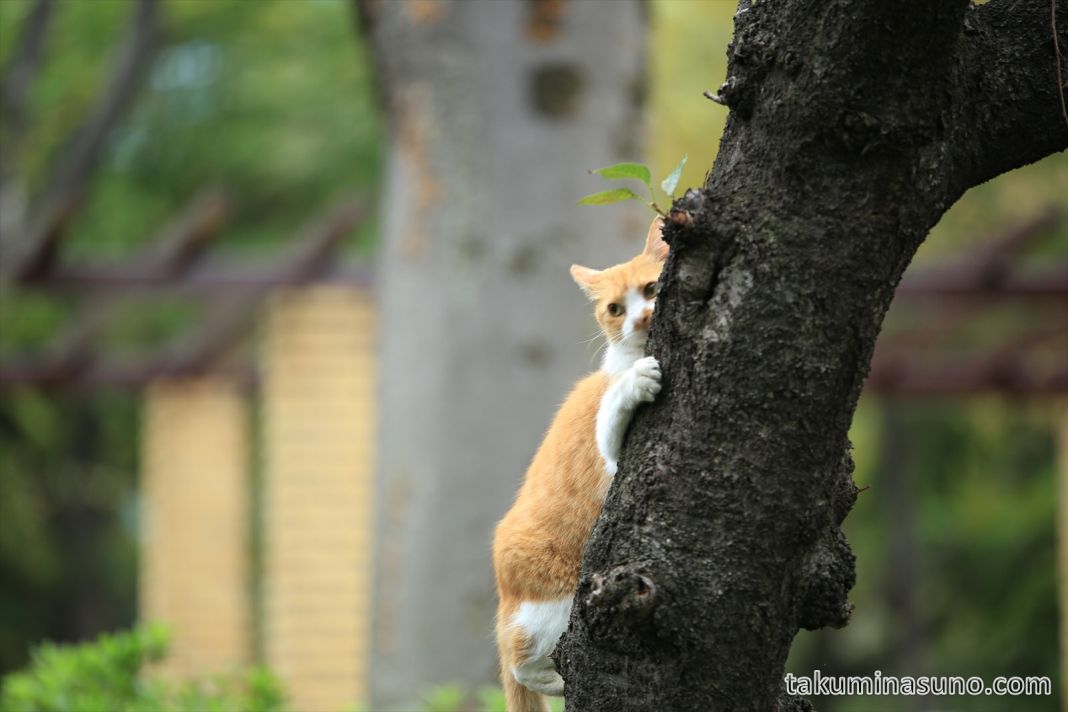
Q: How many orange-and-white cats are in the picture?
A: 1